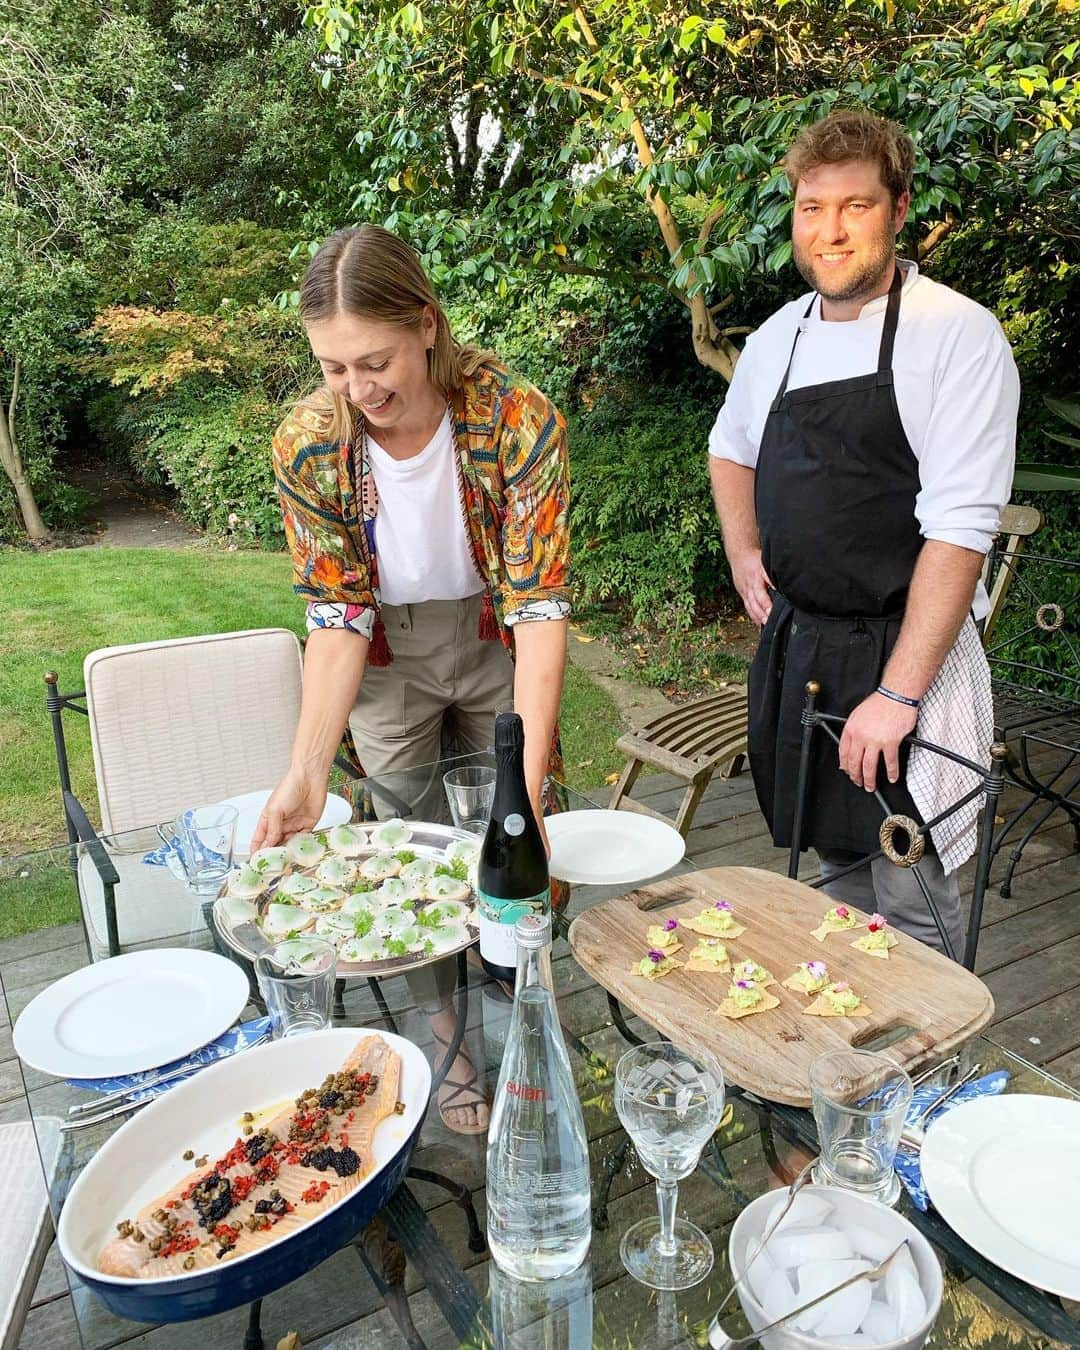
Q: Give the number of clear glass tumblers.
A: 4